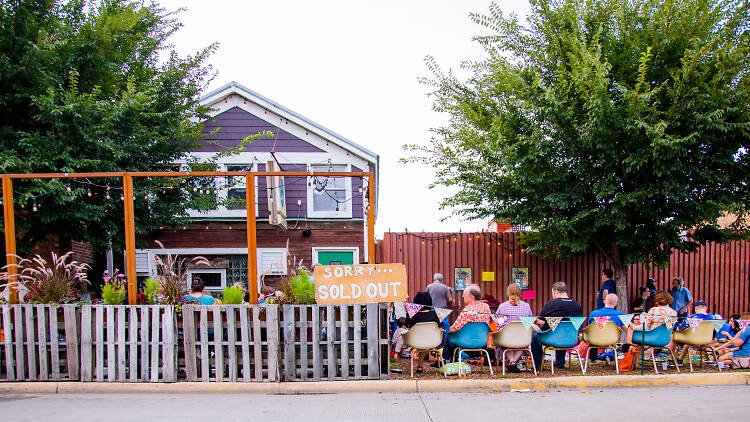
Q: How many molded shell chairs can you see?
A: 7